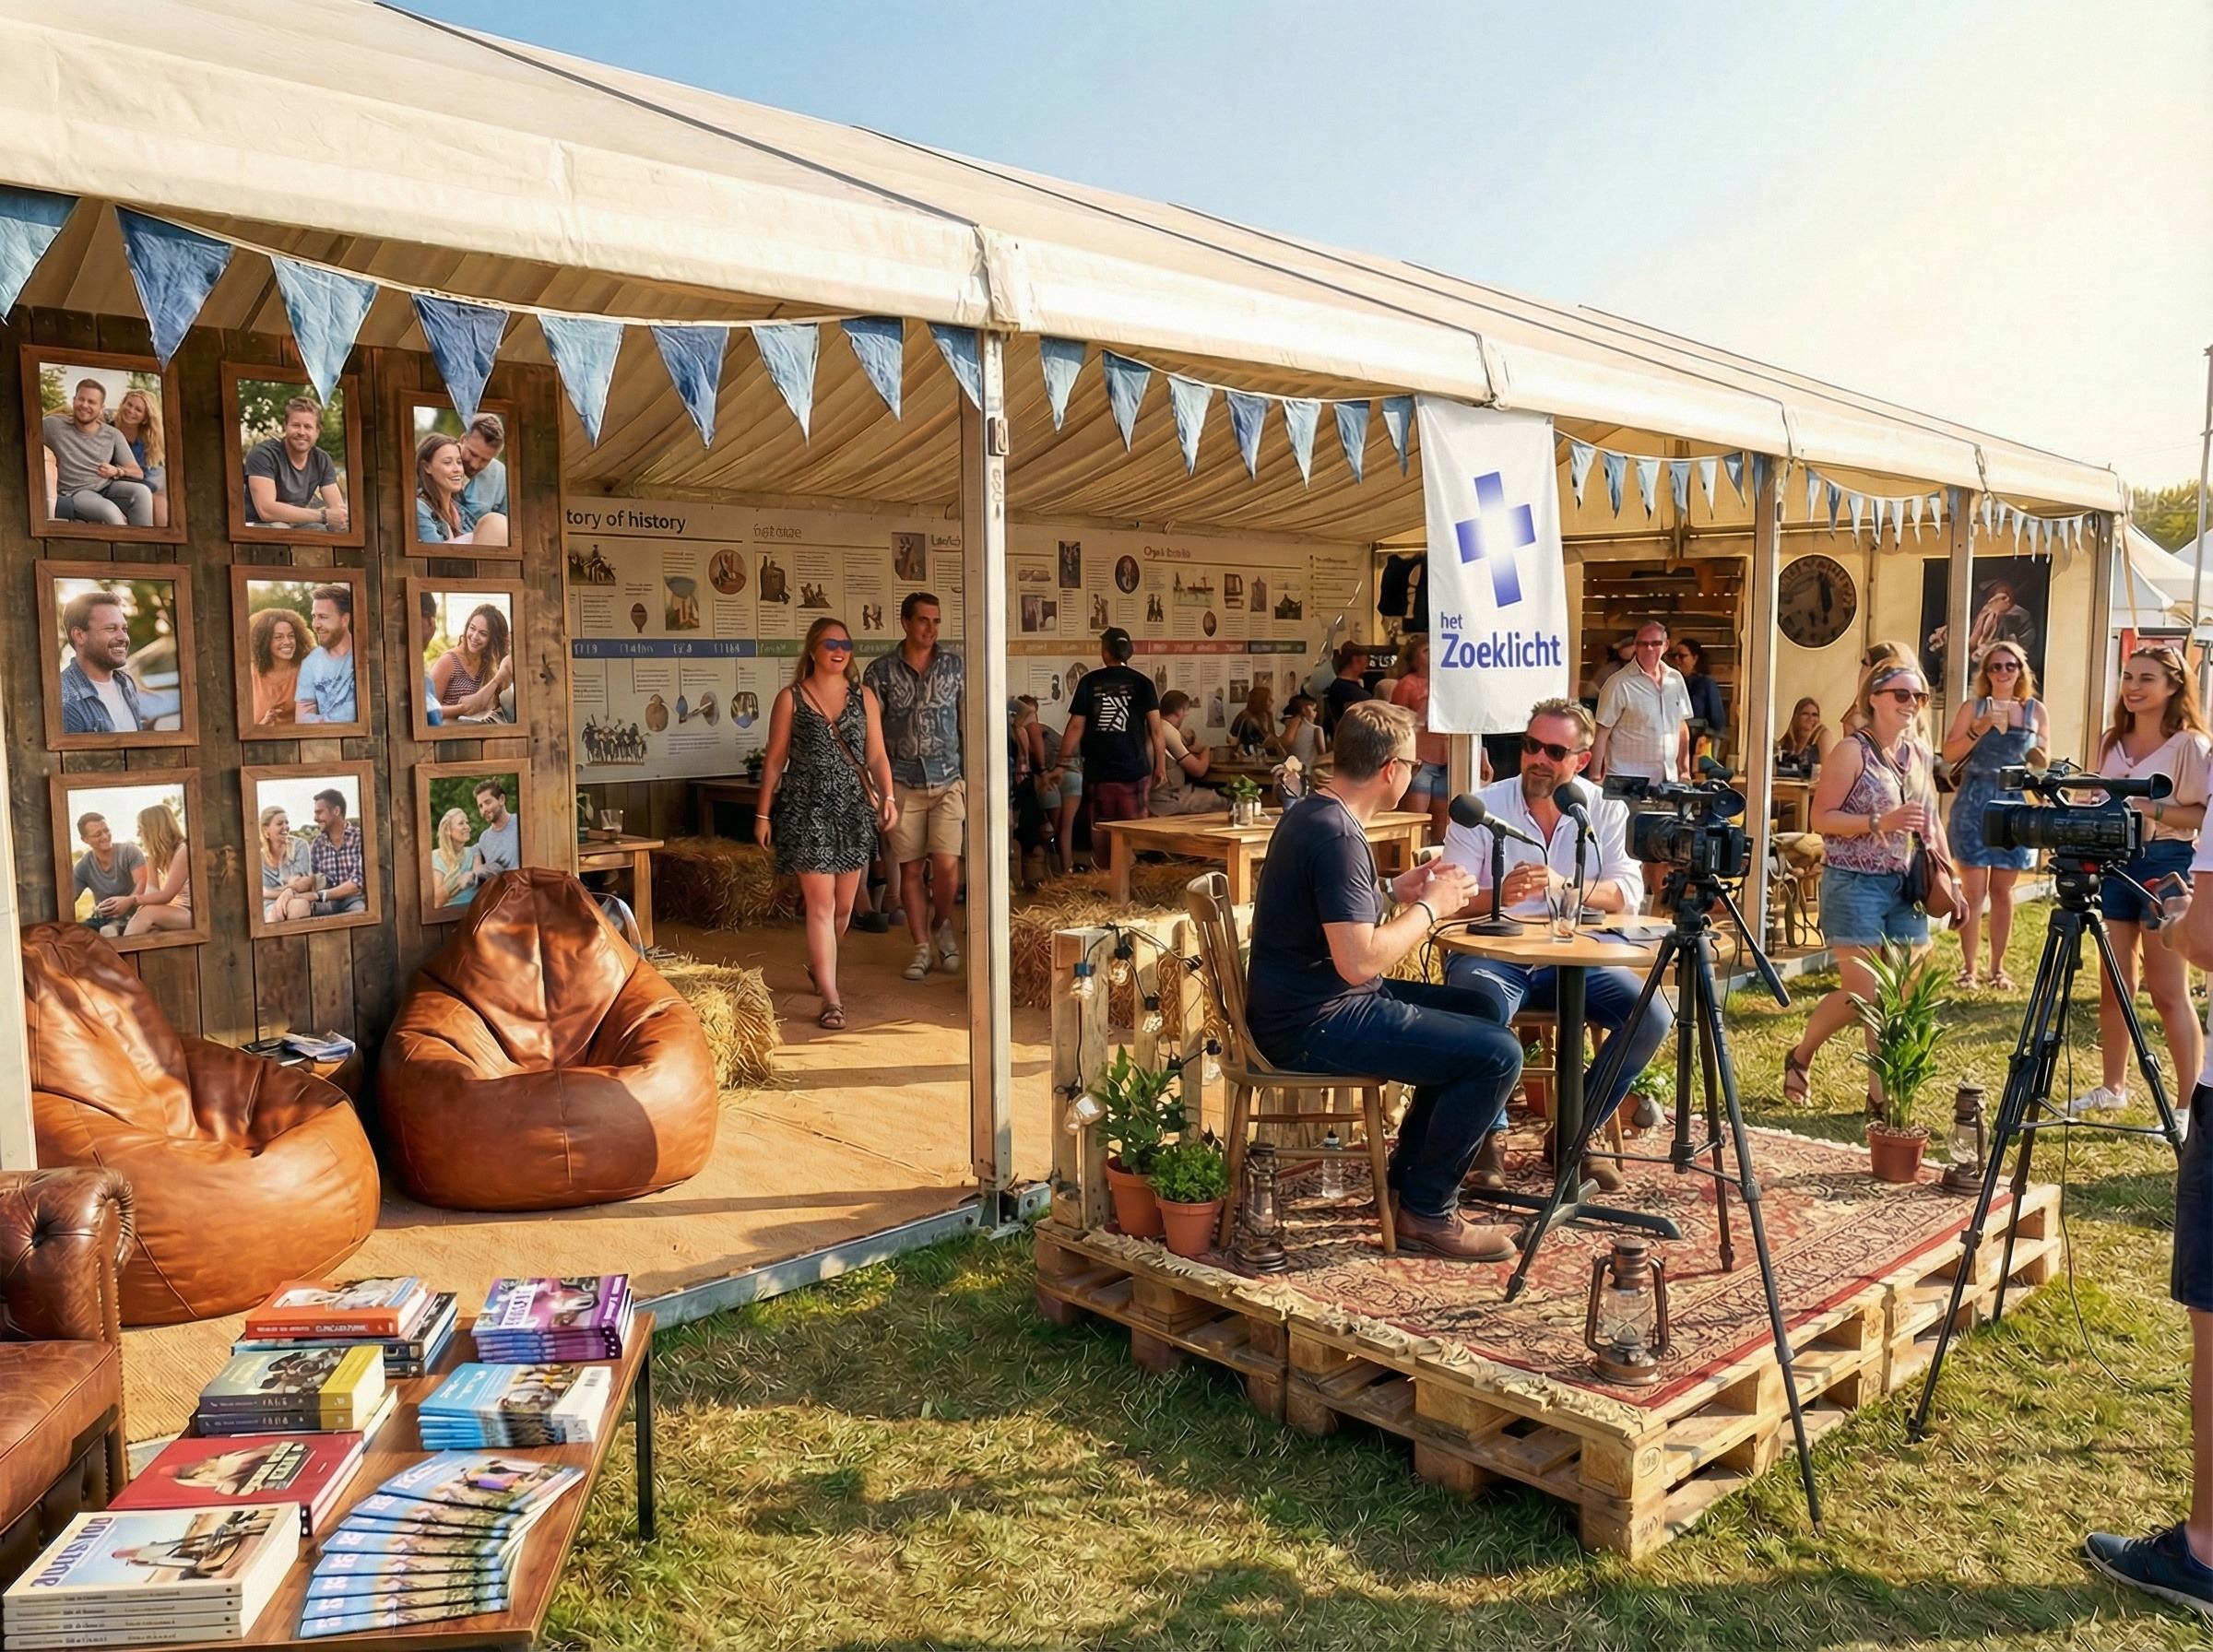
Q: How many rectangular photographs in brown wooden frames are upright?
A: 9